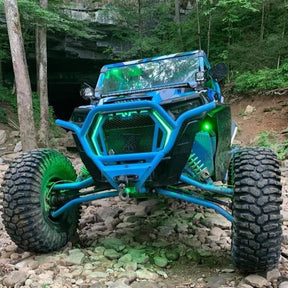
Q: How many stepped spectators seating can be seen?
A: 0